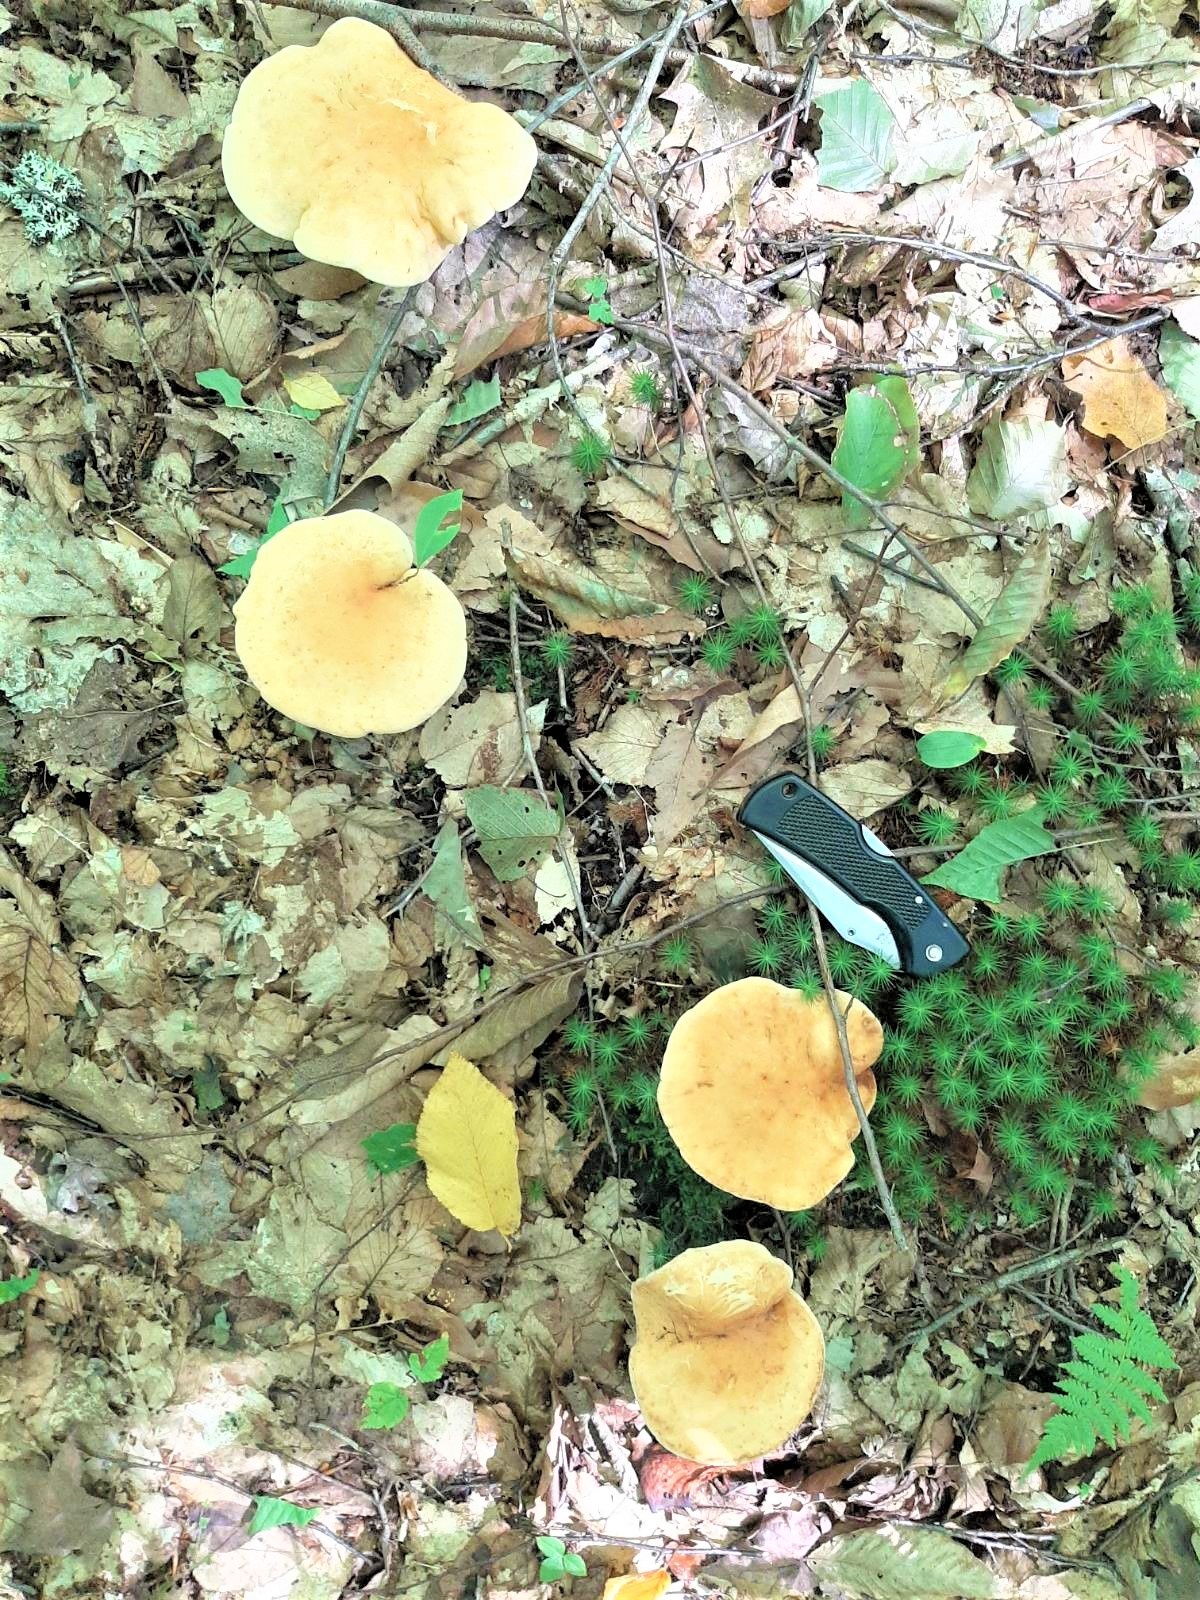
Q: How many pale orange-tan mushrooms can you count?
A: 4